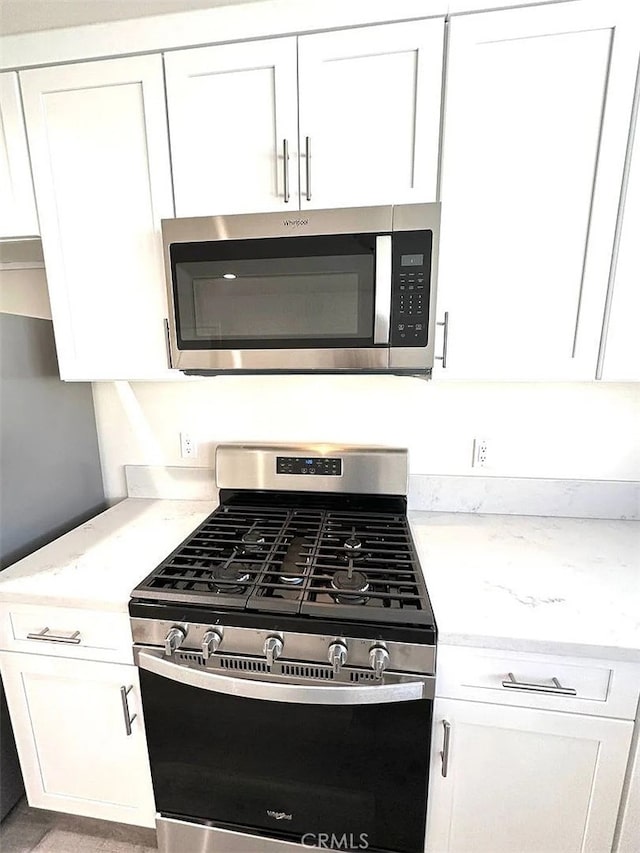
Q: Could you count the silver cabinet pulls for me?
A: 8